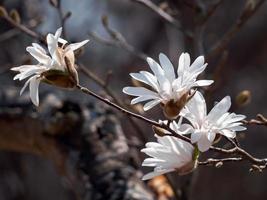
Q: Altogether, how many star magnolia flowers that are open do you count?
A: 4